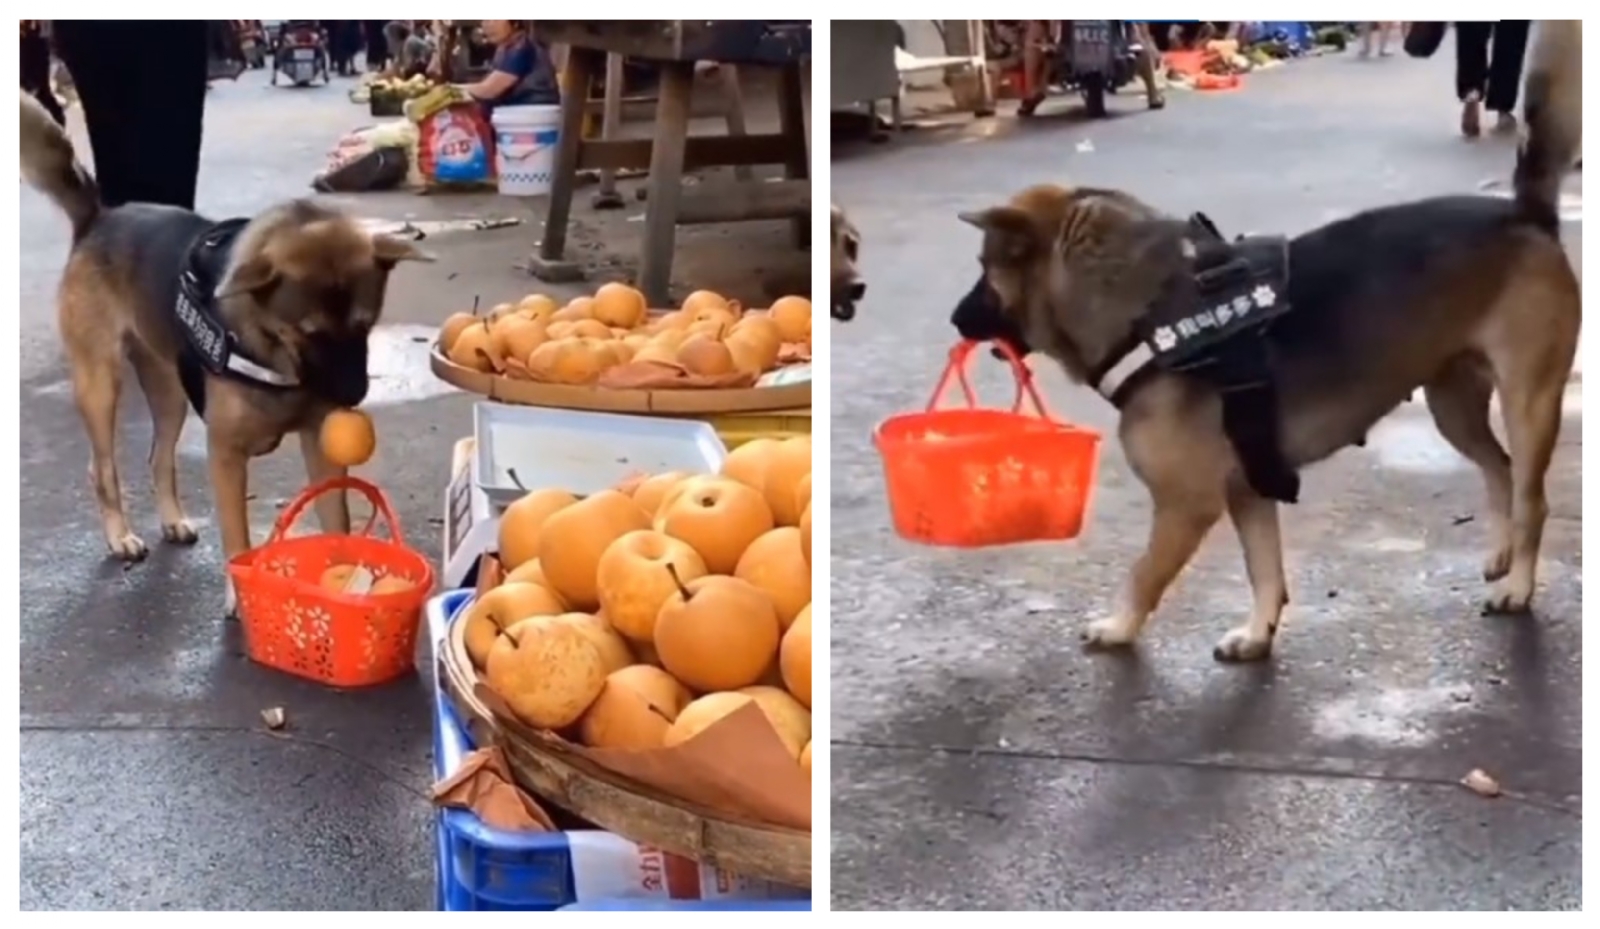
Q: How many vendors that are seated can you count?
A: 1